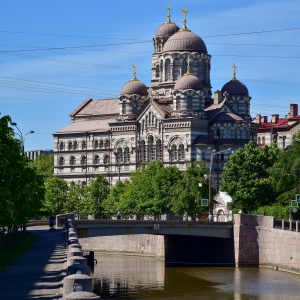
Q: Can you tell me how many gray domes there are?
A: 5